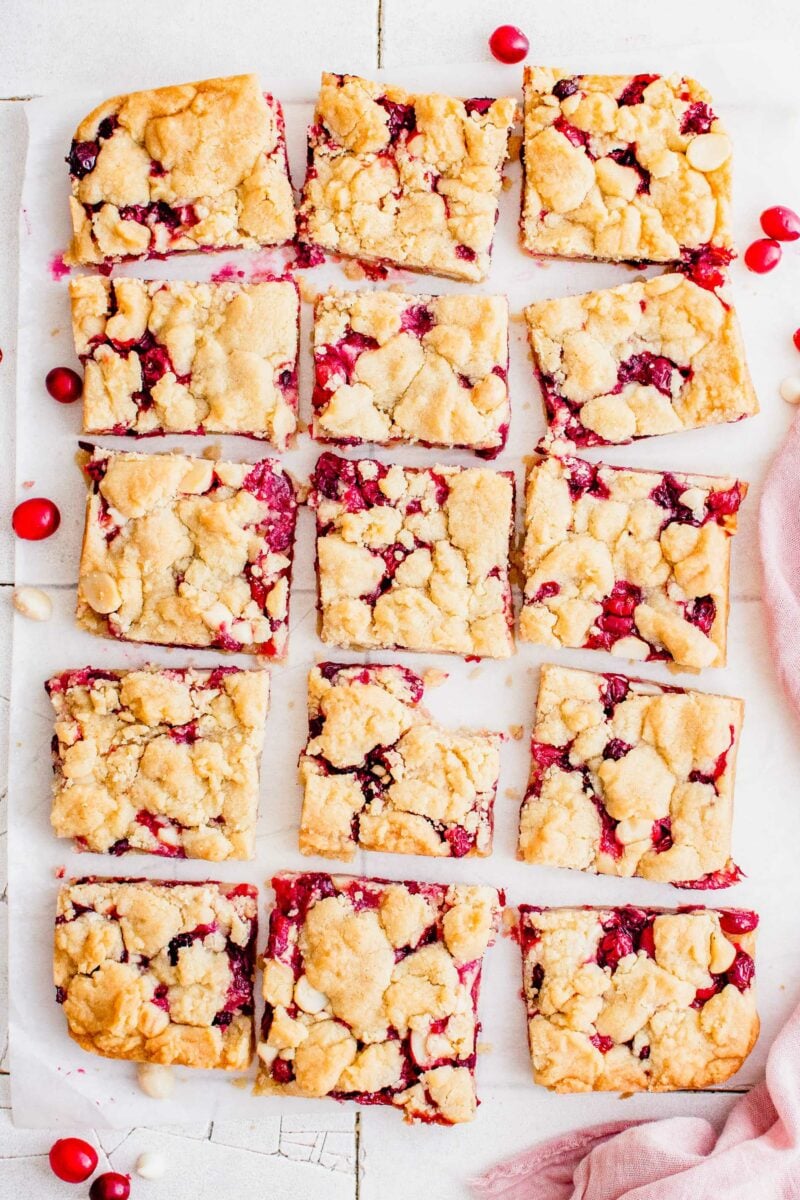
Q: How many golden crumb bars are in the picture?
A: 15